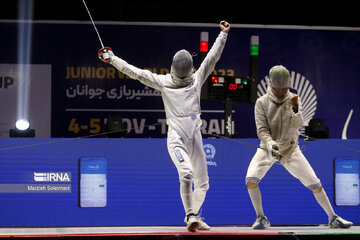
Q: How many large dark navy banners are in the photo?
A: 1